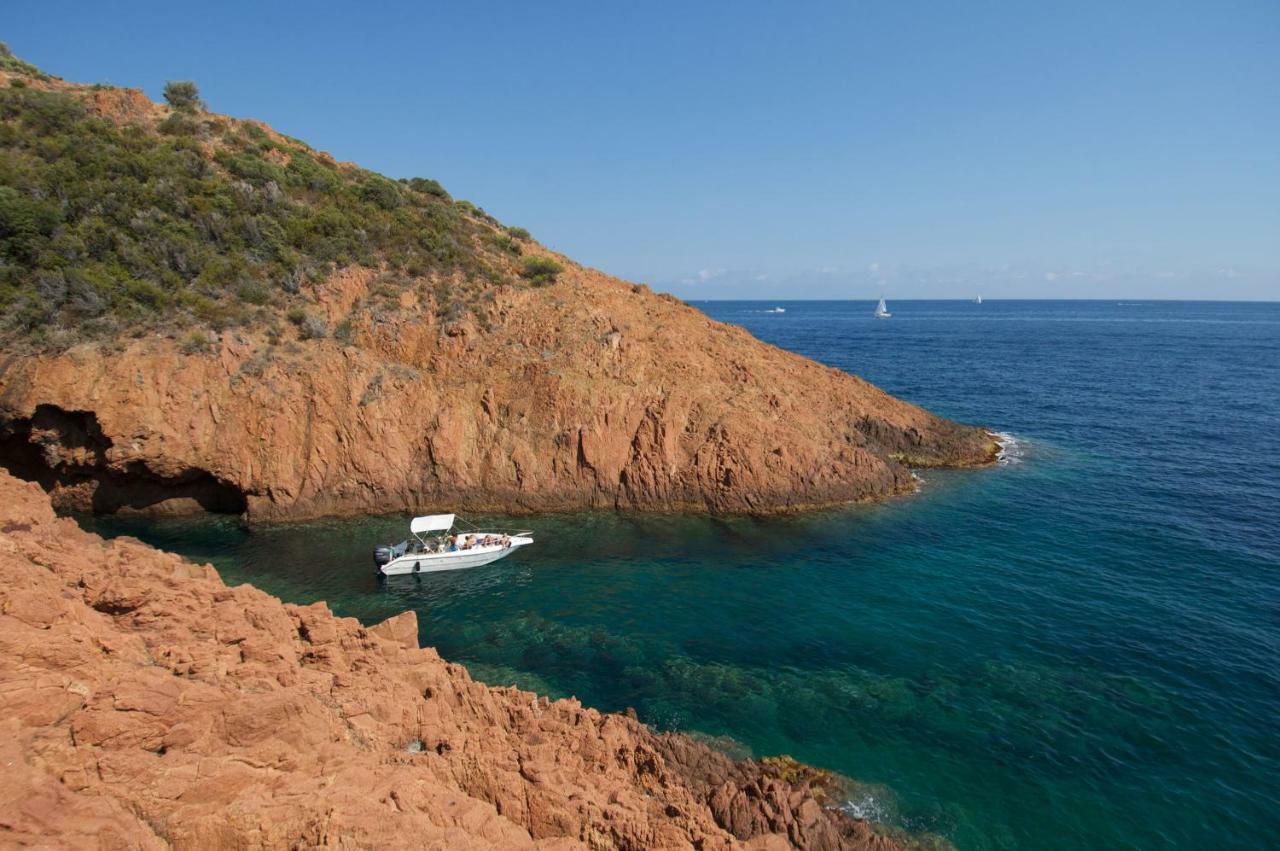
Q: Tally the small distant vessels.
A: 3